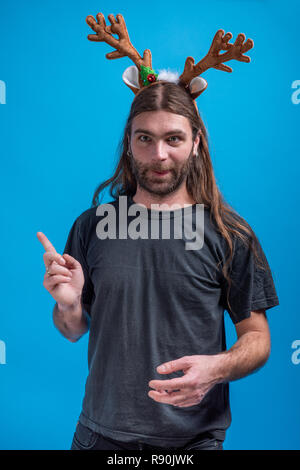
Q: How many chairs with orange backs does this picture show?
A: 0